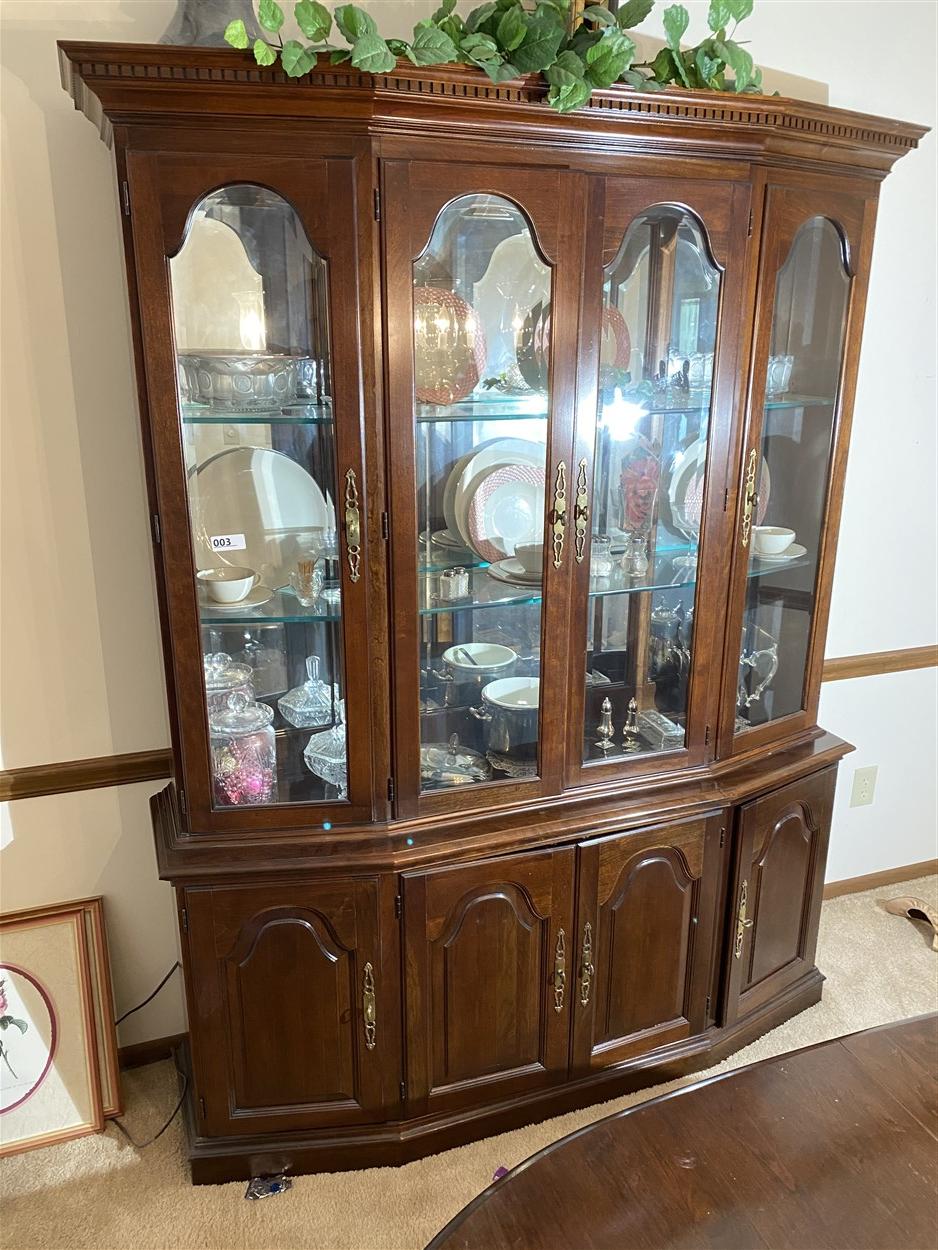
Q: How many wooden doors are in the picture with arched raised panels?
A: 4